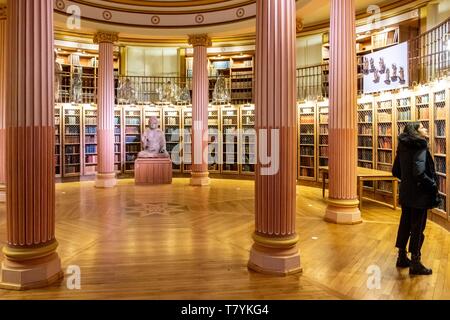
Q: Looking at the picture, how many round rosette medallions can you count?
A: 5